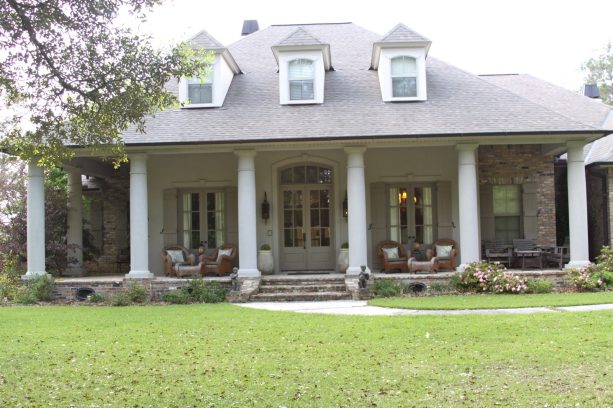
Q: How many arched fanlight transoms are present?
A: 1